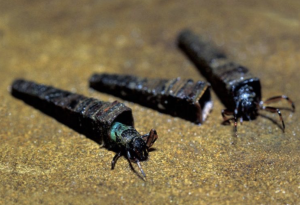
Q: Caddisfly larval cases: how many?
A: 3